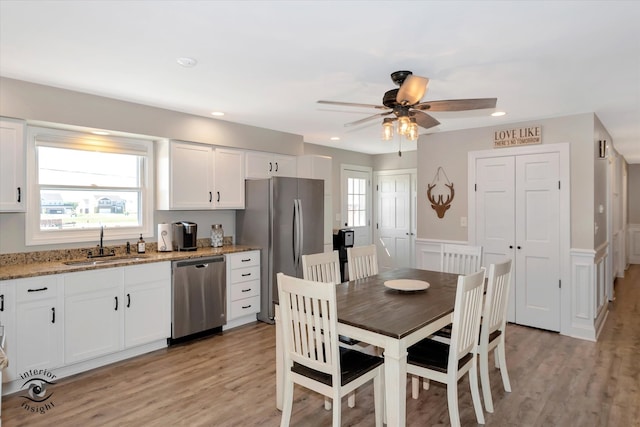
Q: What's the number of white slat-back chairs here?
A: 6